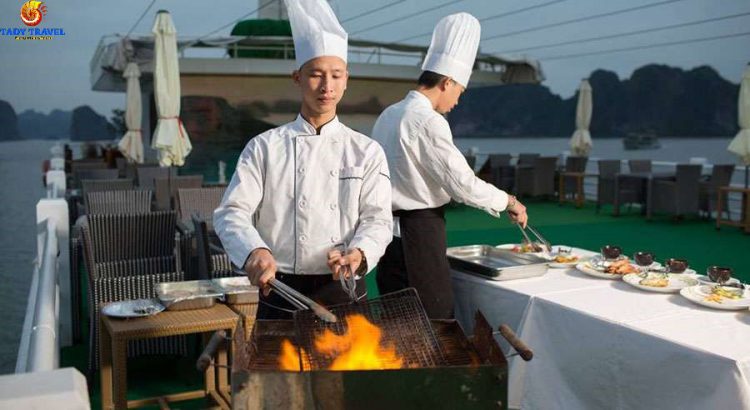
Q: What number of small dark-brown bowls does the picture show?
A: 4